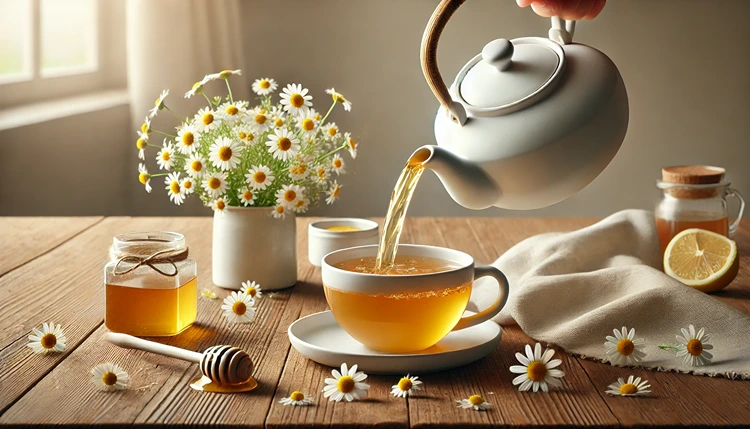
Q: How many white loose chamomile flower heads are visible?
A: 12